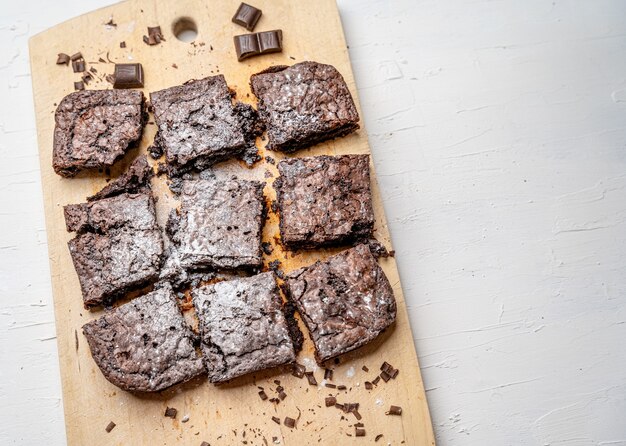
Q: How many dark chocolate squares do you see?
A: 4